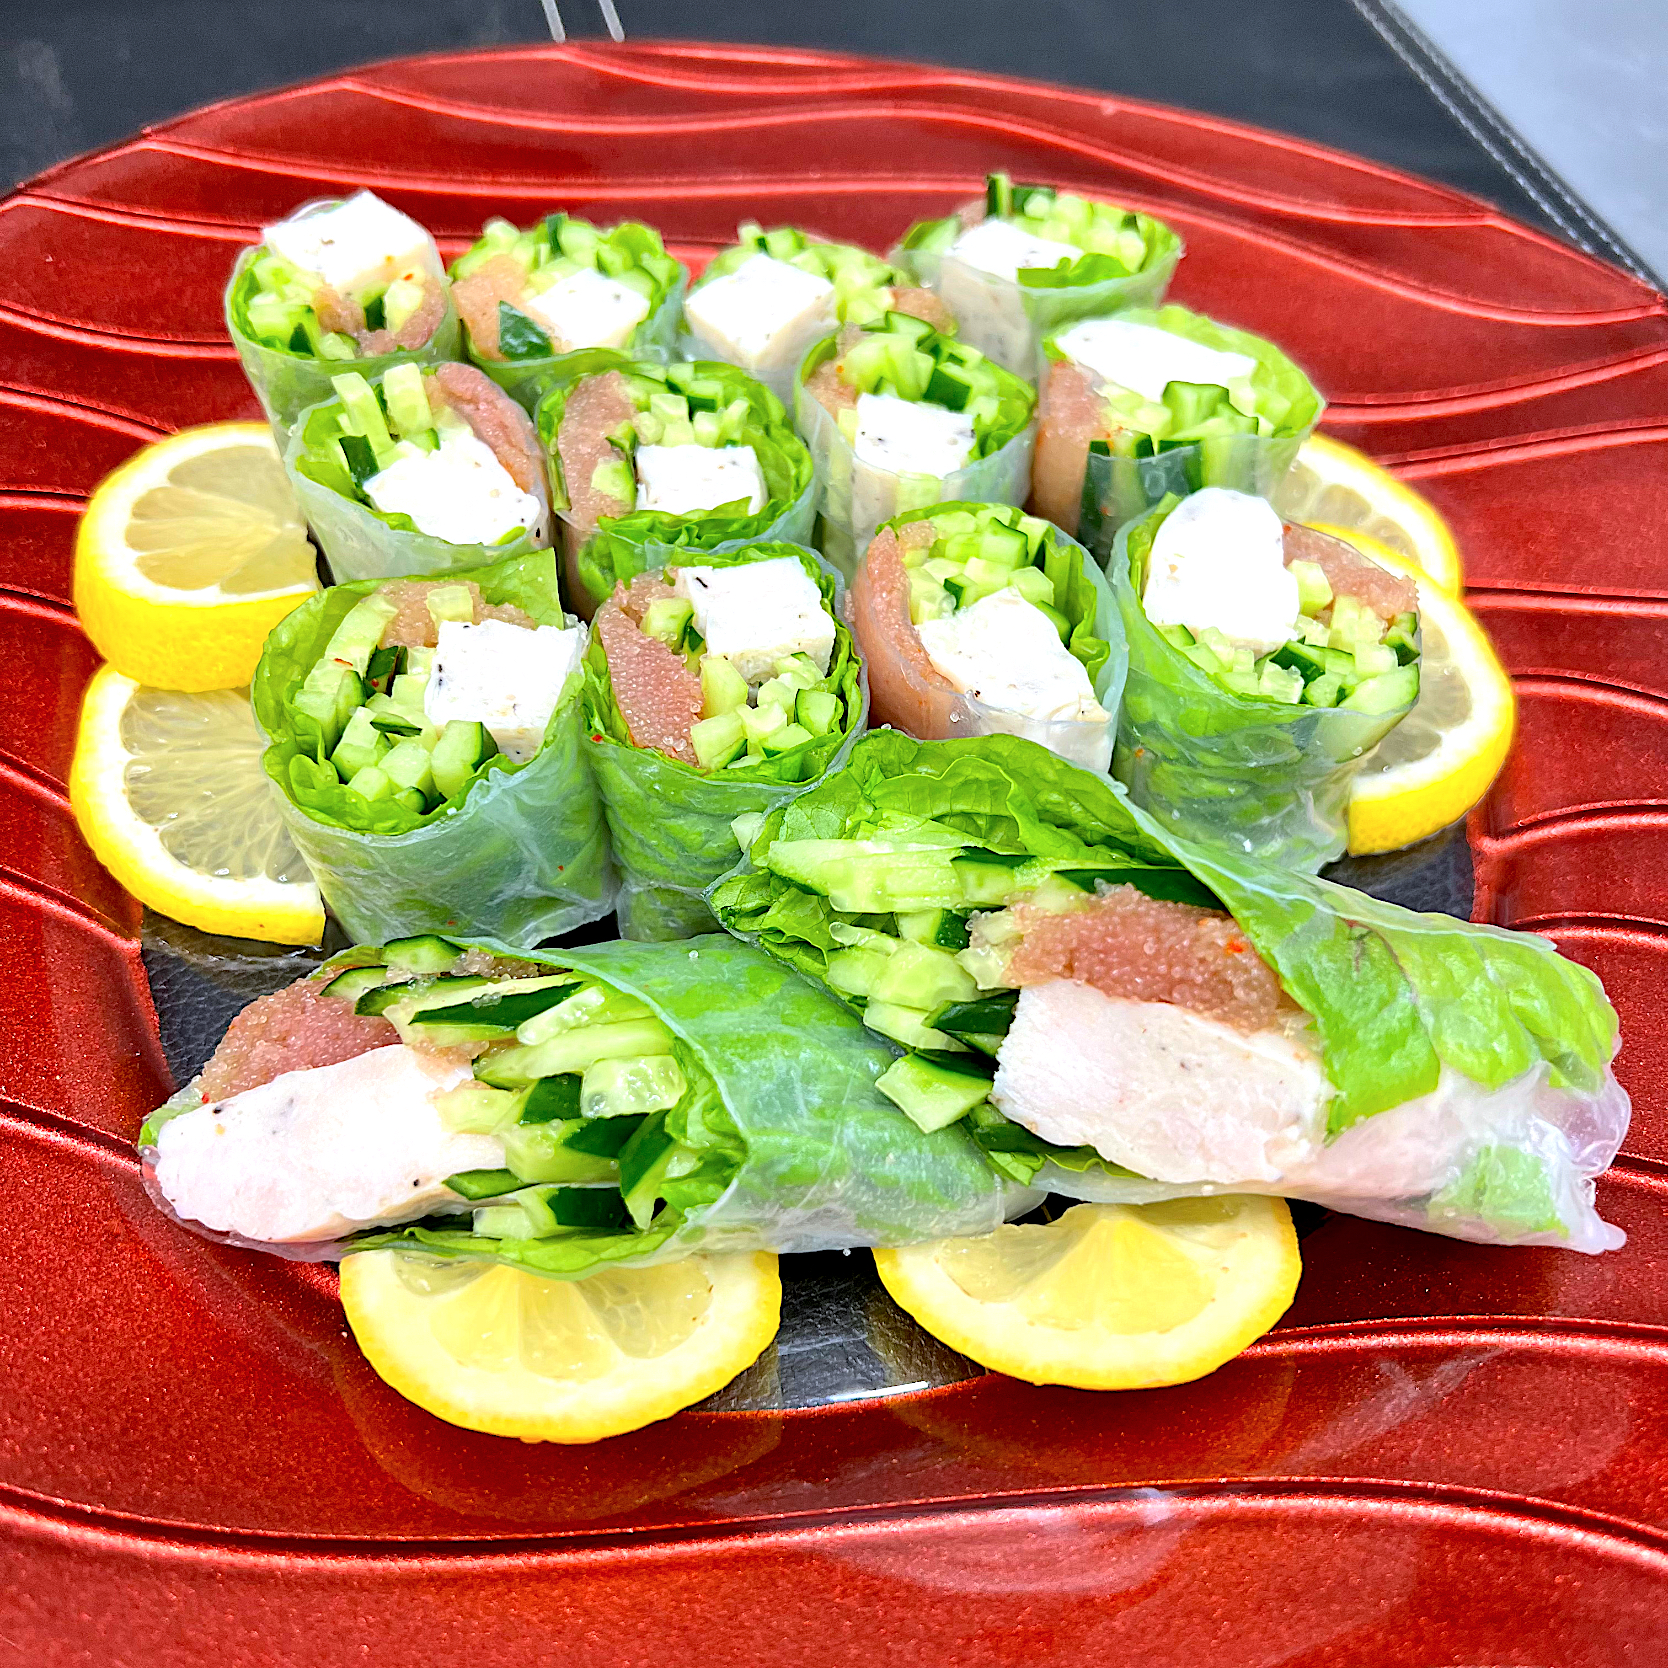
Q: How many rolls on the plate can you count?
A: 14